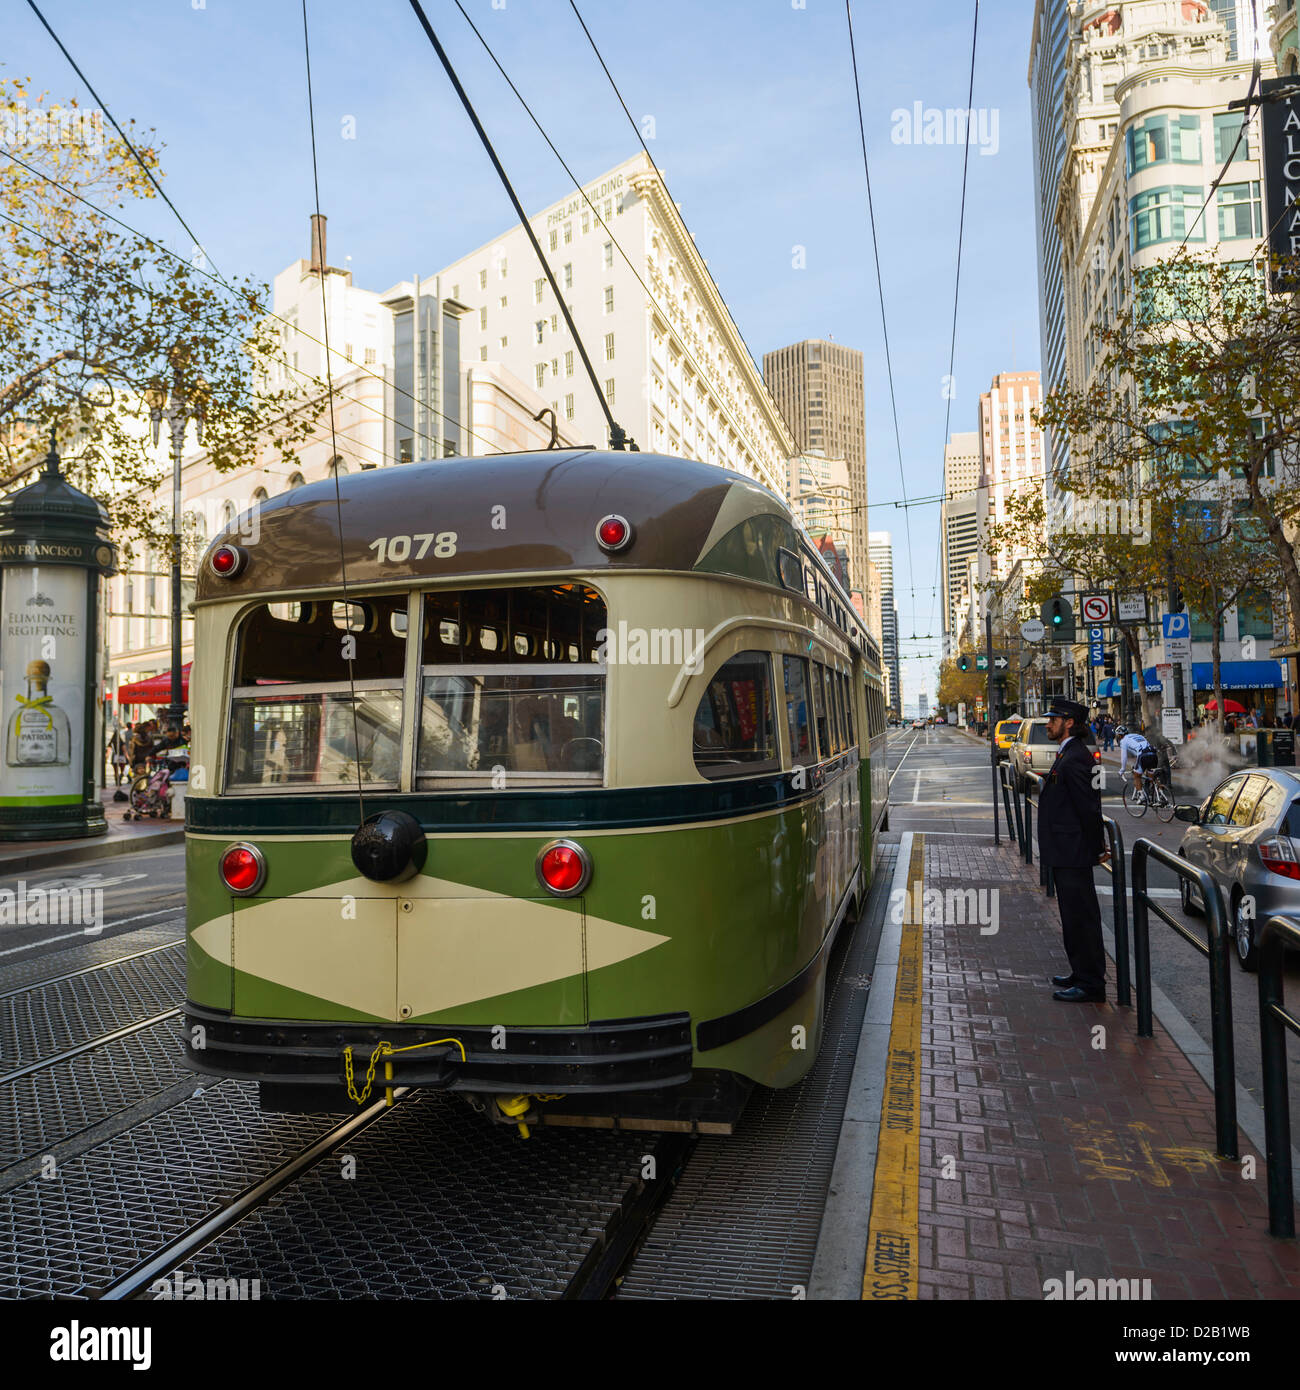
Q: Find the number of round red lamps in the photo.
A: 4